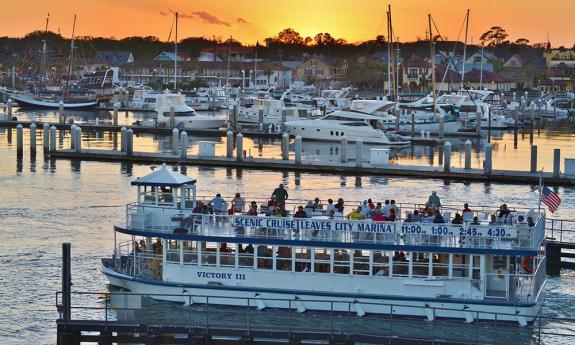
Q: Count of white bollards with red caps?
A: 0